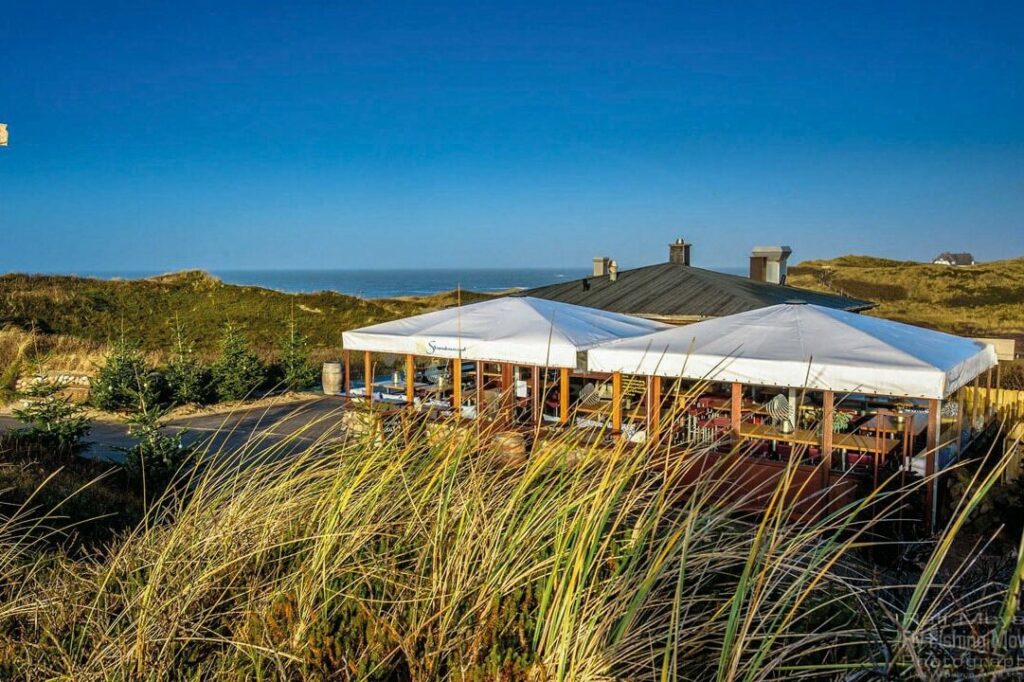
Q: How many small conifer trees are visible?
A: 6